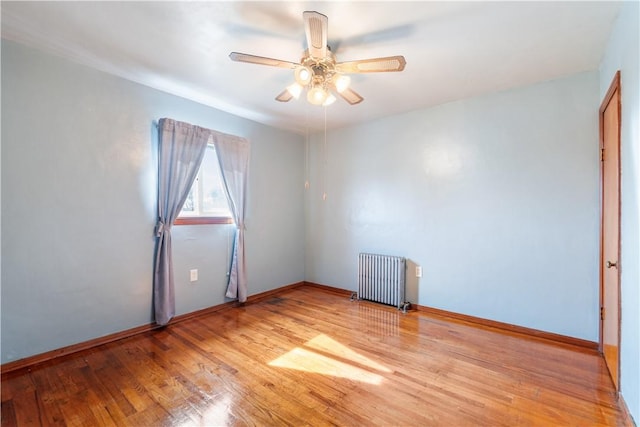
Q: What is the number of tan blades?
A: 5